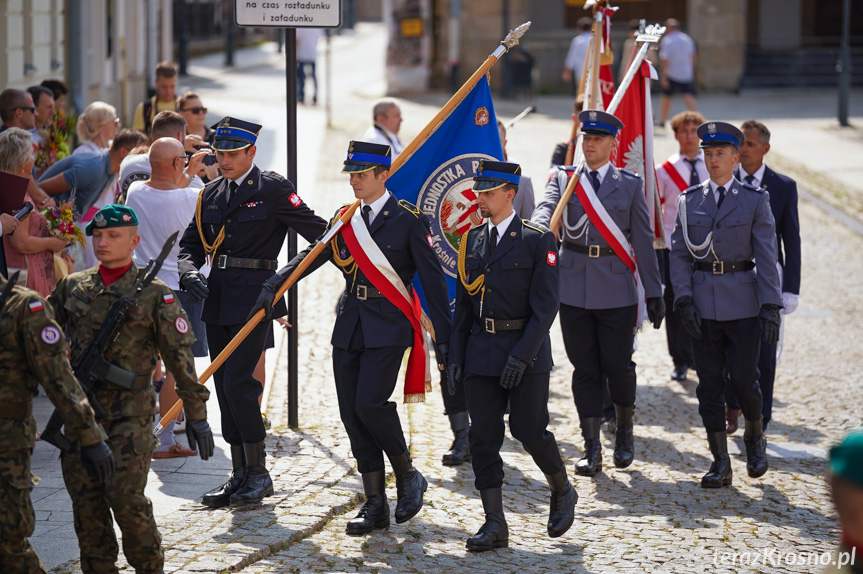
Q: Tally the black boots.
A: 11